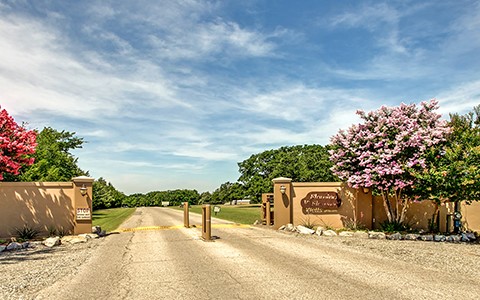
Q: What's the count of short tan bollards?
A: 2